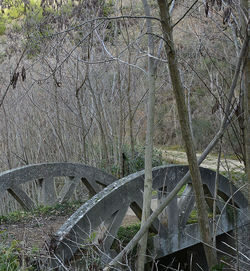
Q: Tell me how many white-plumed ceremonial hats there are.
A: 0